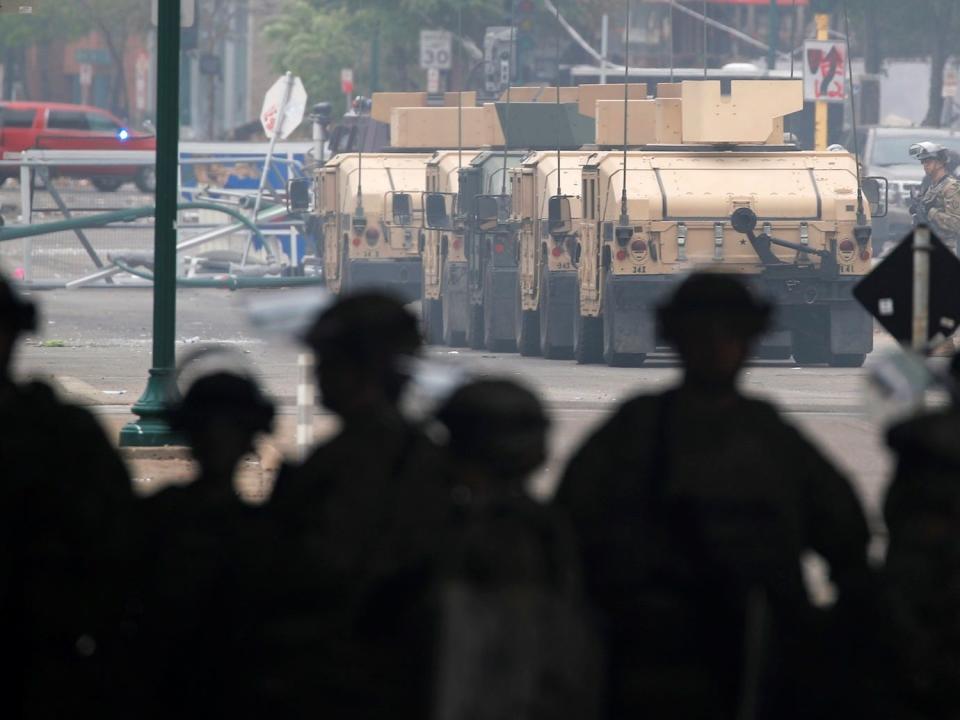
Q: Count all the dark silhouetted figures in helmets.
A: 6